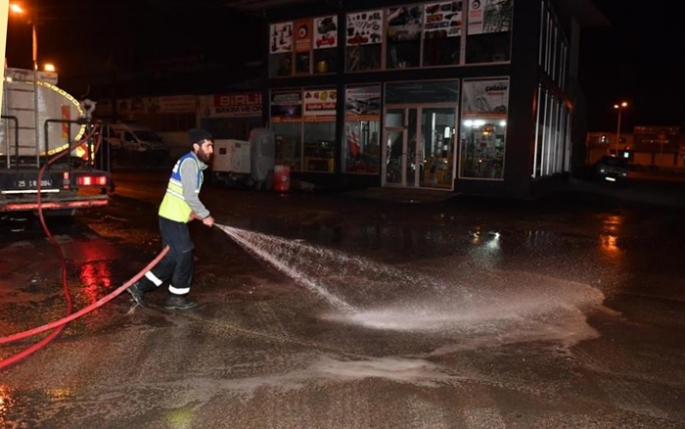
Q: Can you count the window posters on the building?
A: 11